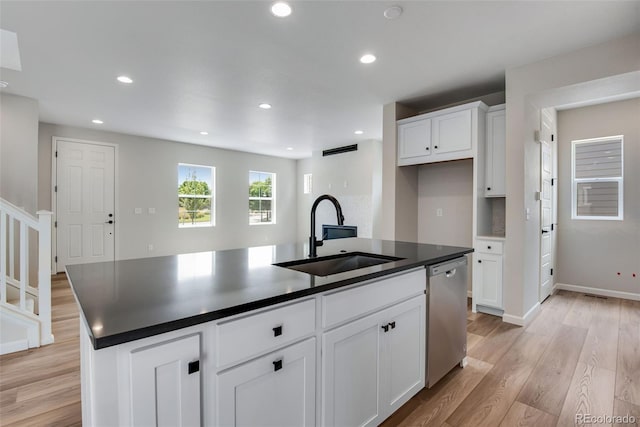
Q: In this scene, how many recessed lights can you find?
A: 8